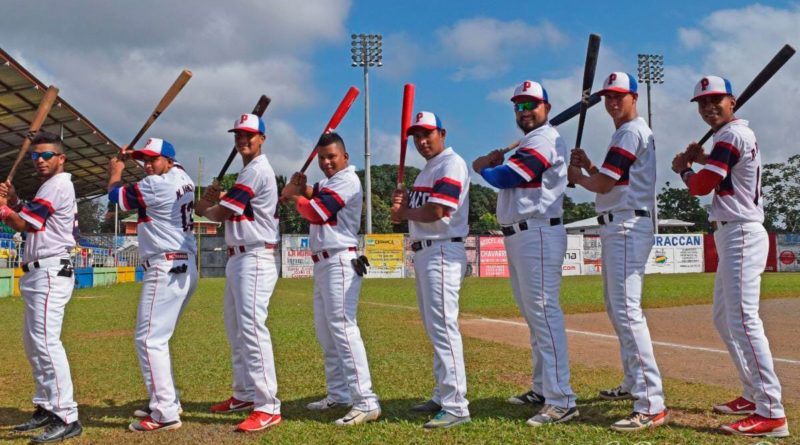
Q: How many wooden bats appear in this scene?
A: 2